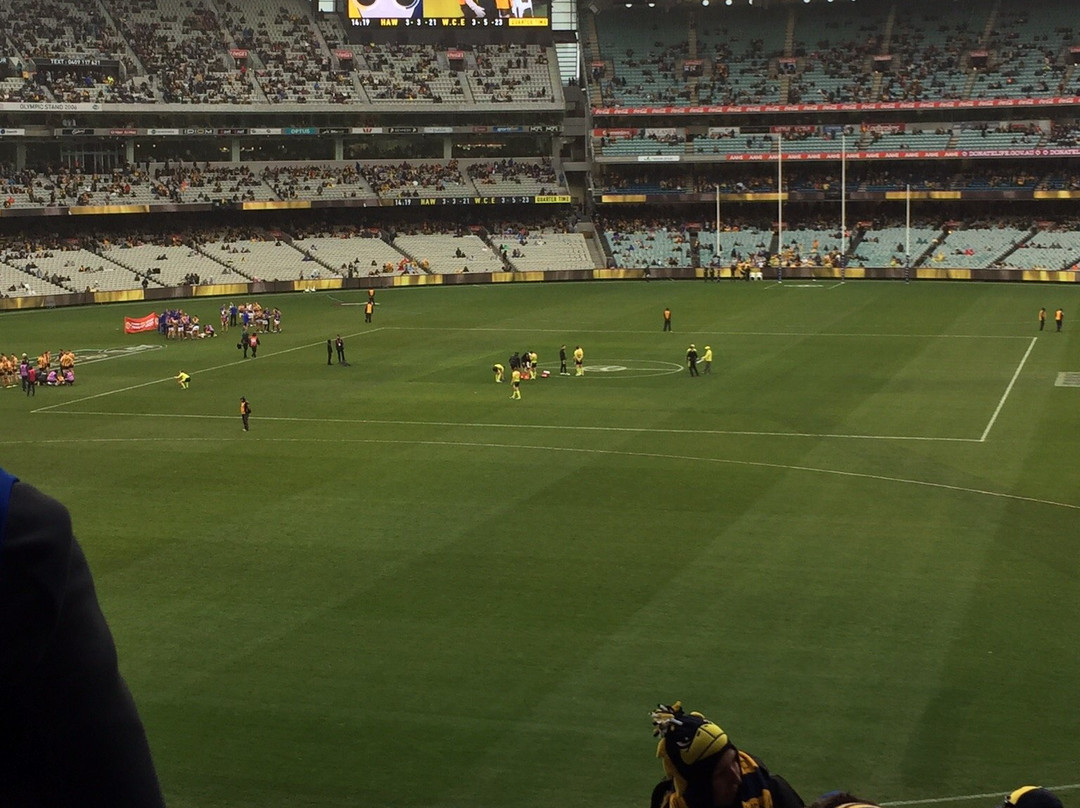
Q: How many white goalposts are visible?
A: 4